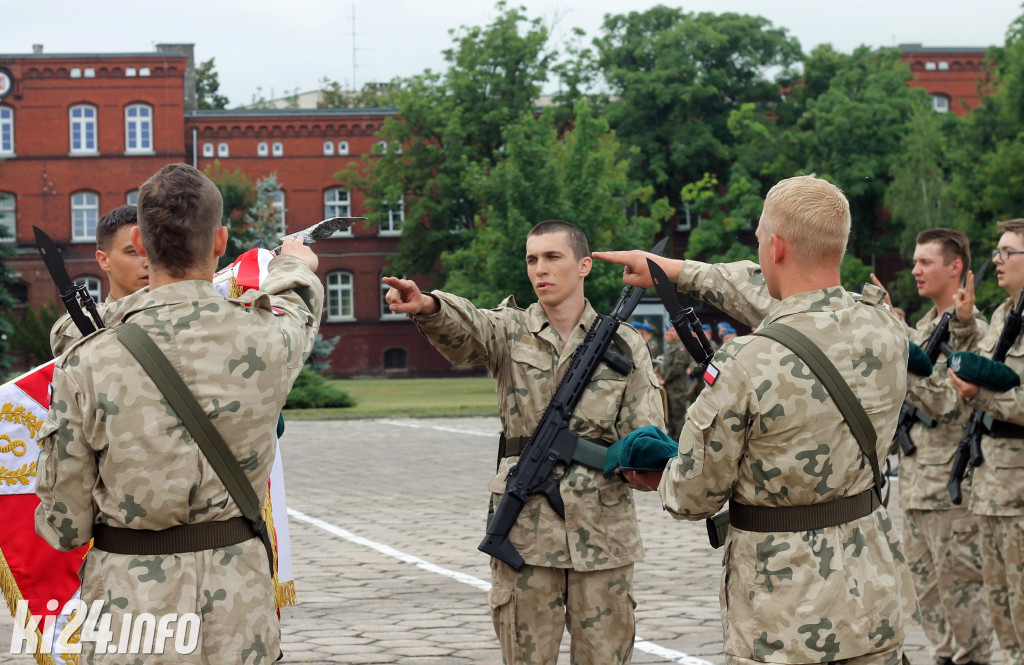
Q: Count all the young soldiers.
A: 6